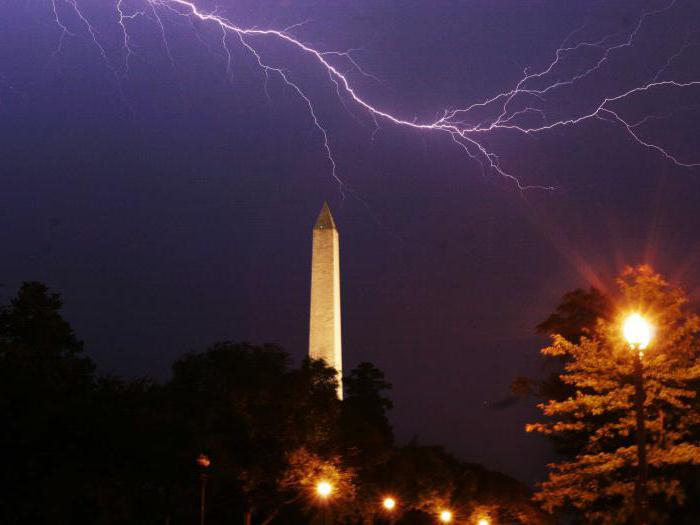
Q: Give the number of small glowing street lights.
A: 4